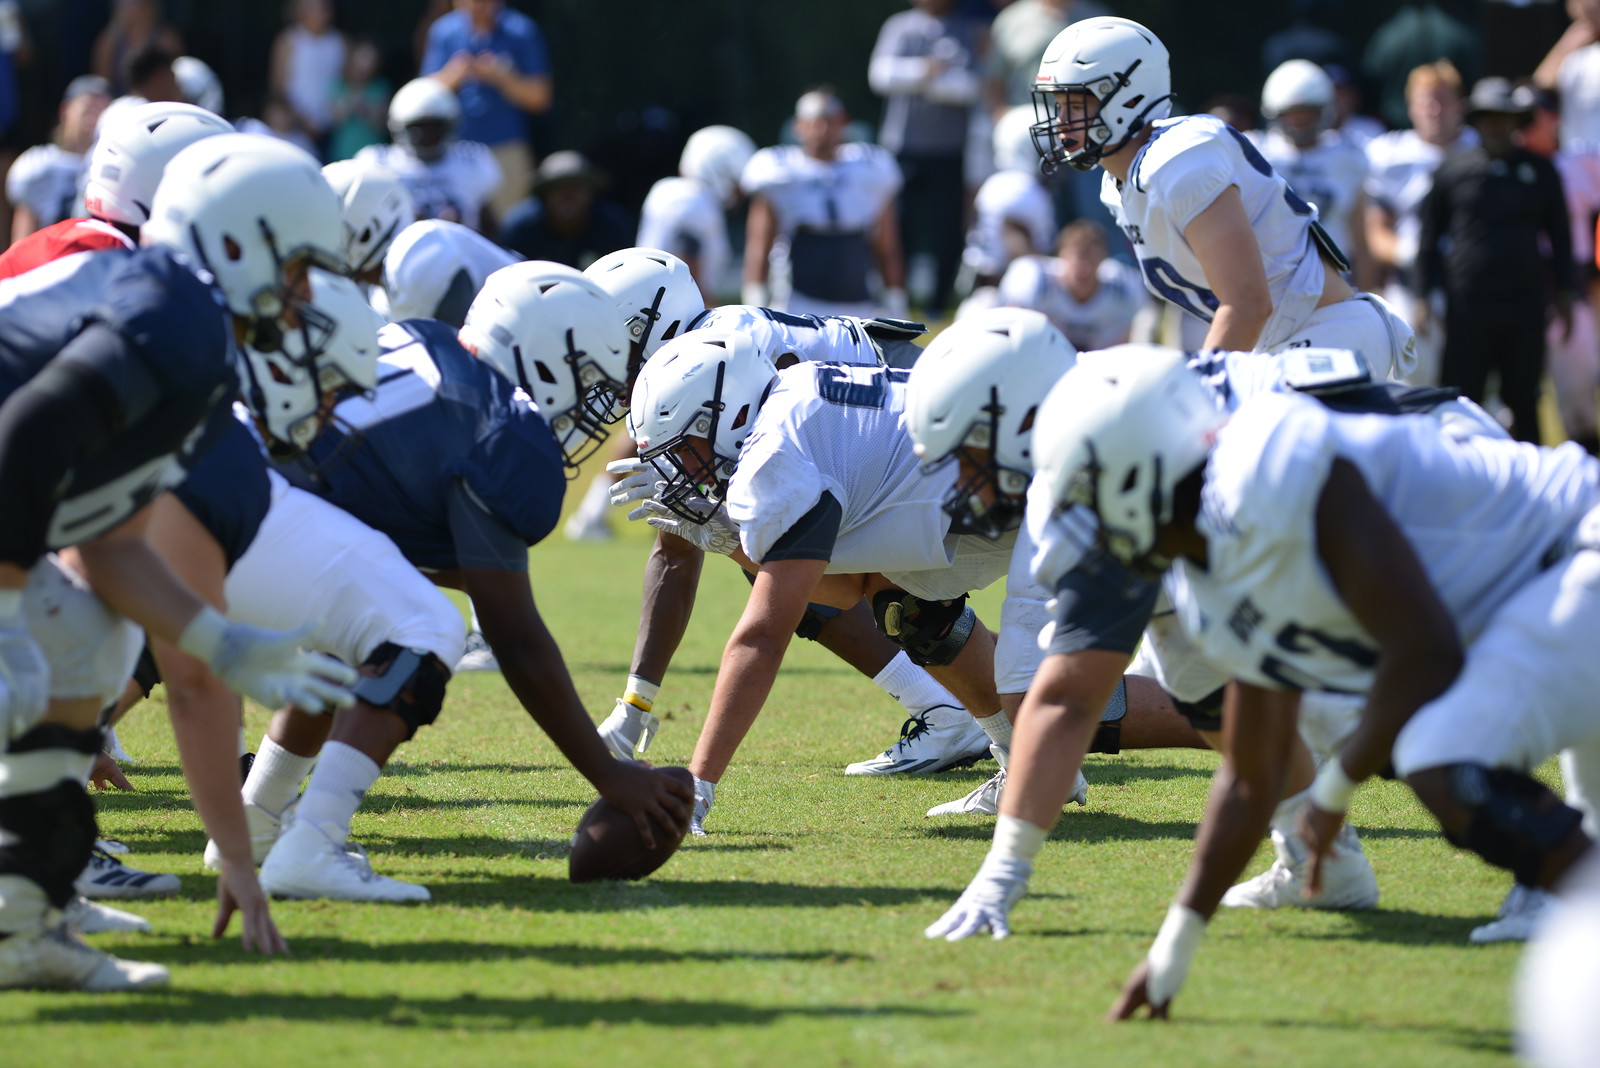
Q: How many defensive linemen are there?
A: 4